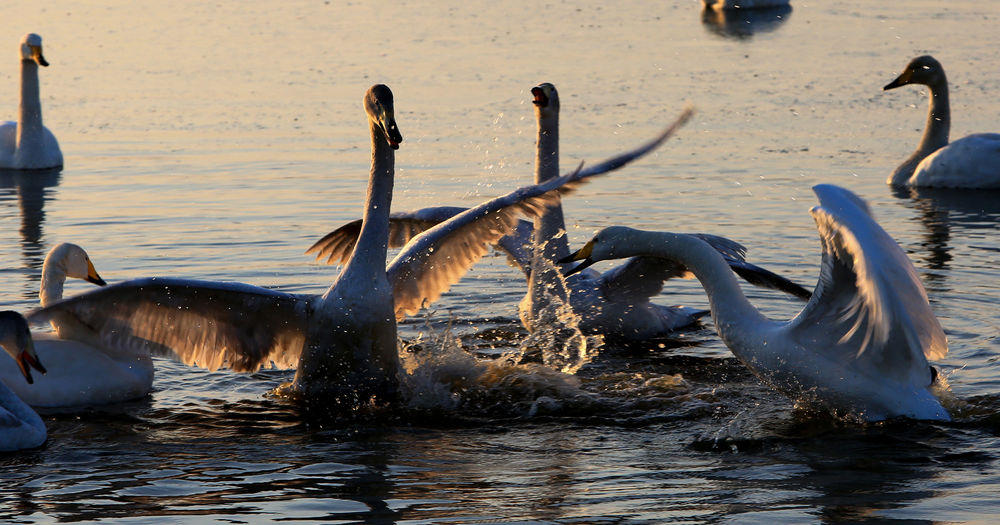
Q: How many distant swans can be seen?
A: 3